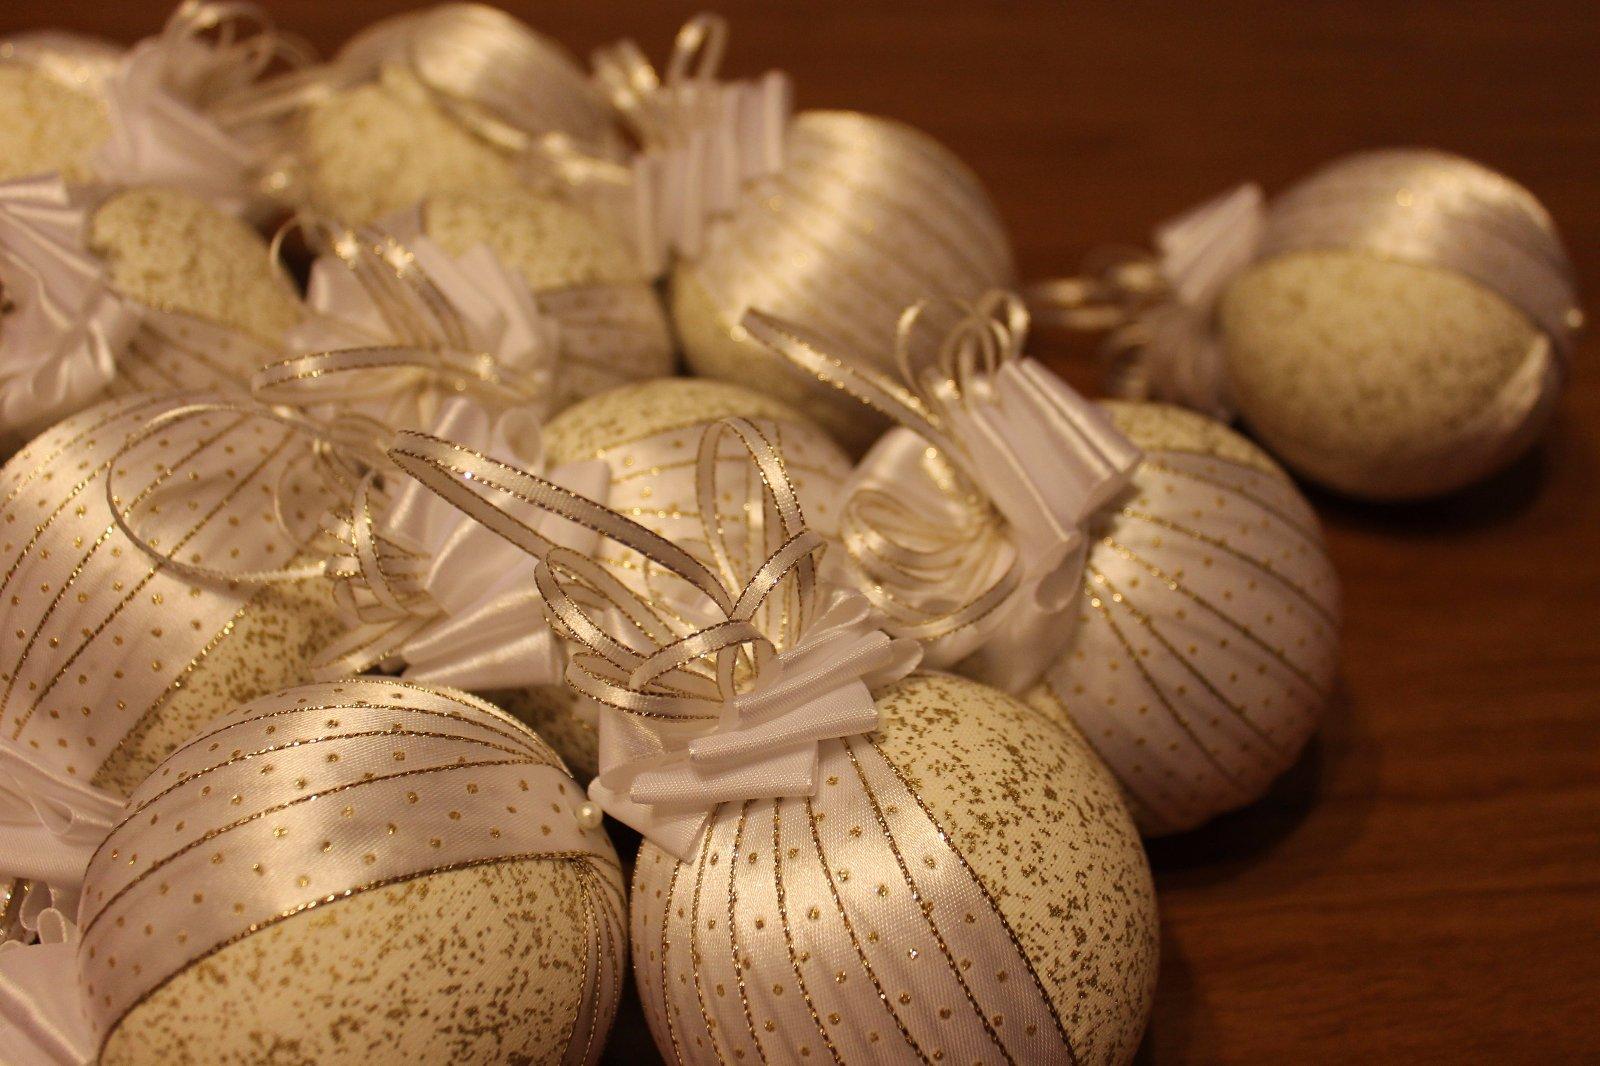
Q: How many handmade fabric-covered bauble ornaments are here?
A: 11